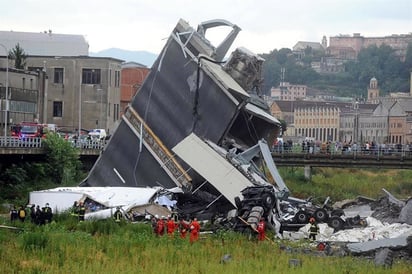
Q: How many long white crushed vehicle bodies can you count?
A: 1